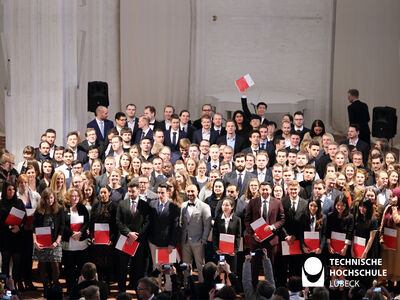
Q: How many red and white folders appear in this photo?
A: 15